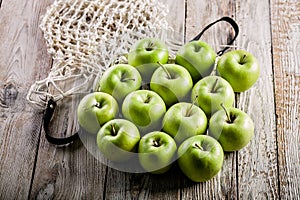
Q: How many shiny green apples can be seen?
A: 13